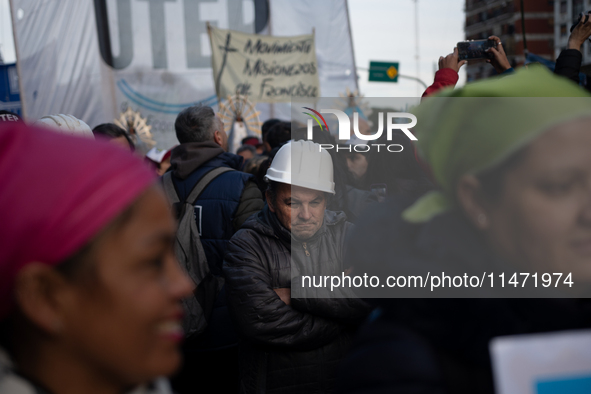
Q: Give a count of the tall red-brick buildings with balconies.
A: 1